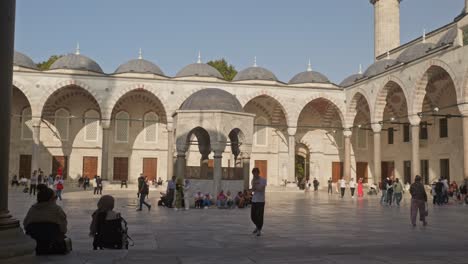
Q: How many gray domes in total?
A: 11